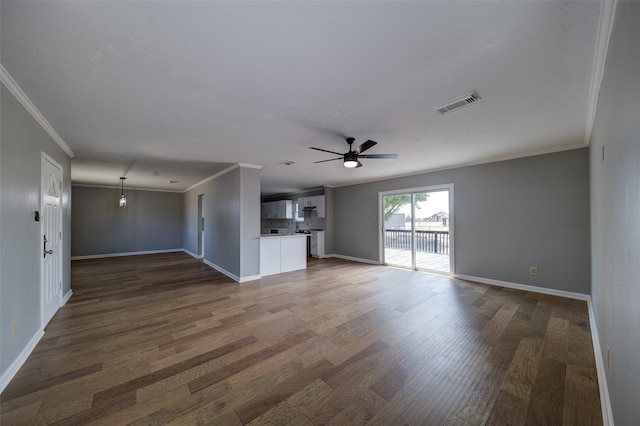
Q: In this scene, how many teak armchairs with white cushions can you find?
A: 0